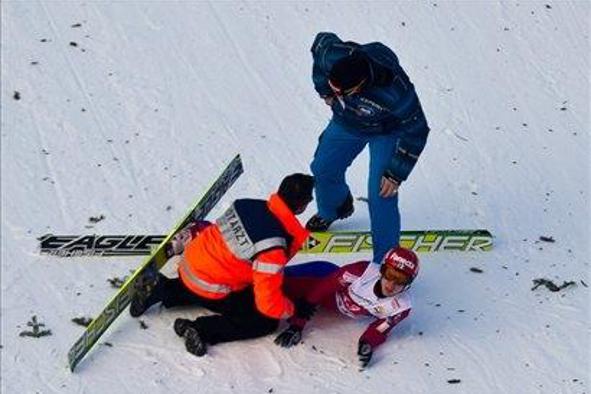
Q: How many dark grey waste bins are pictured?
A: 0